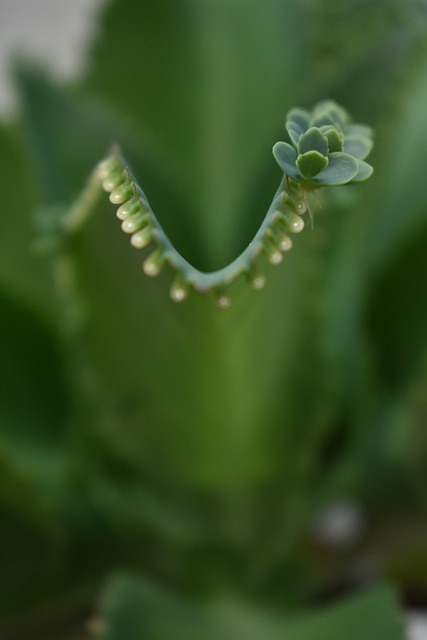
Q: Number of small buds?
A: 14